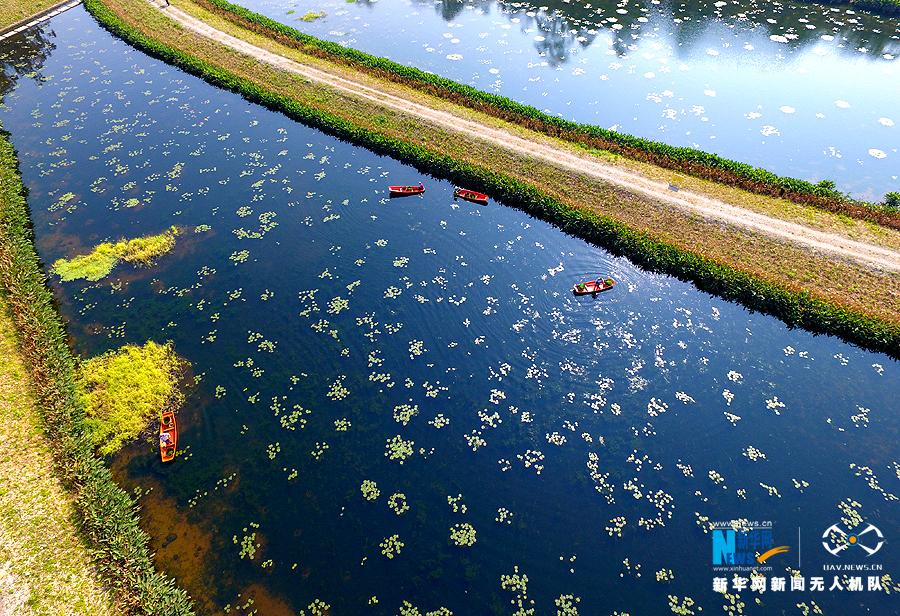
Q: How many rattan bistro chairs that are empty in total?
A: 0